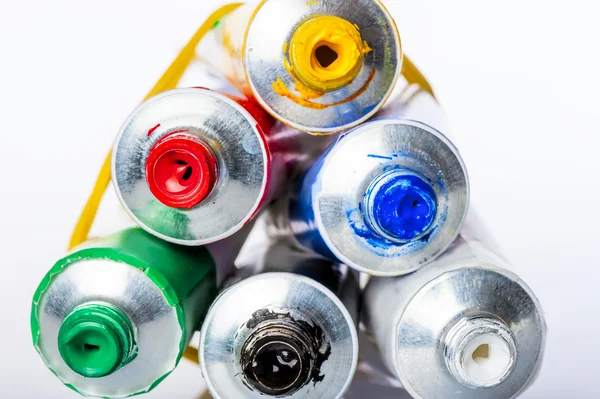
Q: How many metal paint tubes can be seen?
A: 6